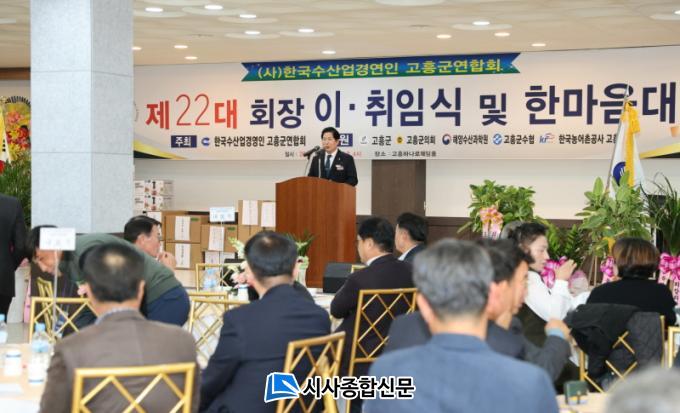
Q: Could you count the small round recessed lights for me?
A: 14